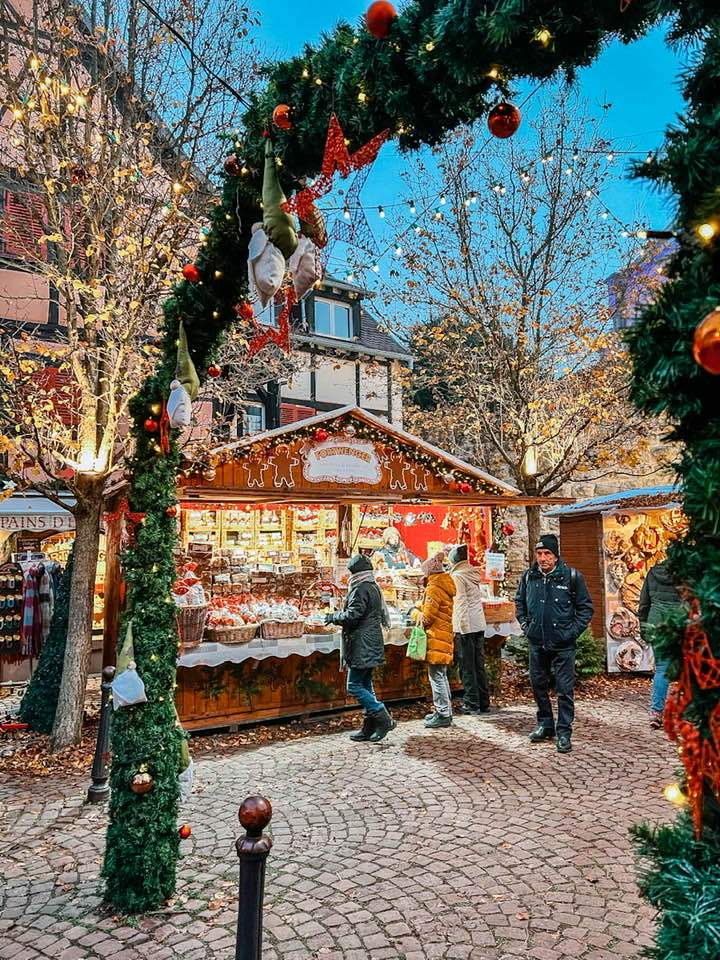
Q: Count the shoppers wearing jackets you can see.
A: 5